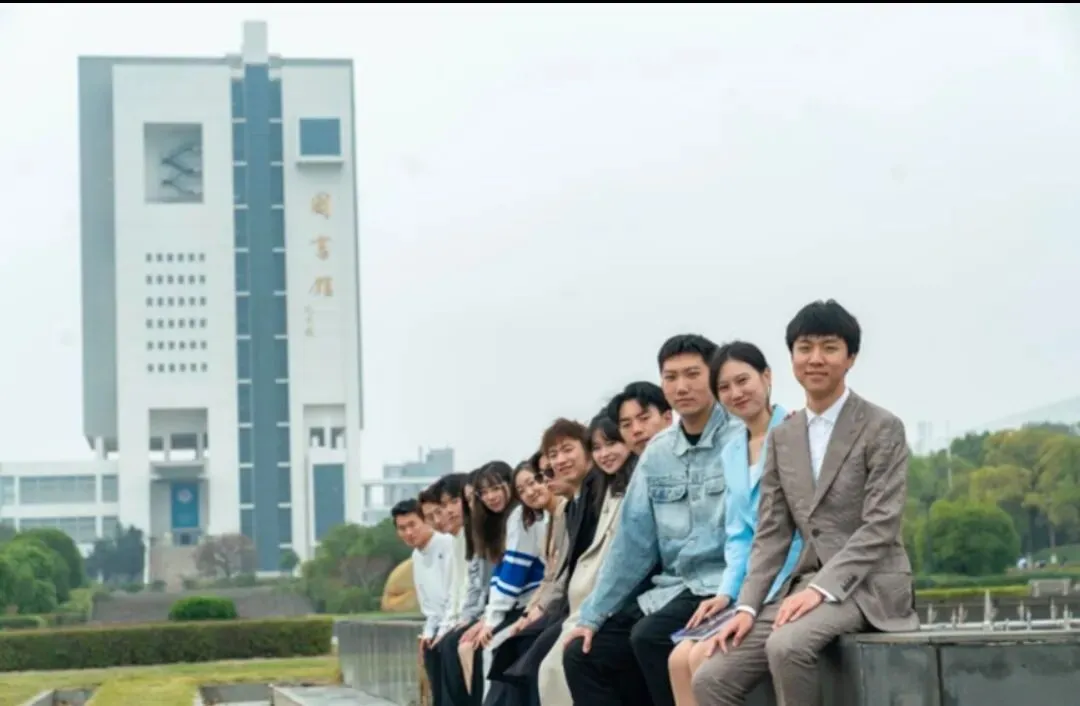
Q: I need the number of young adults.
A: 13